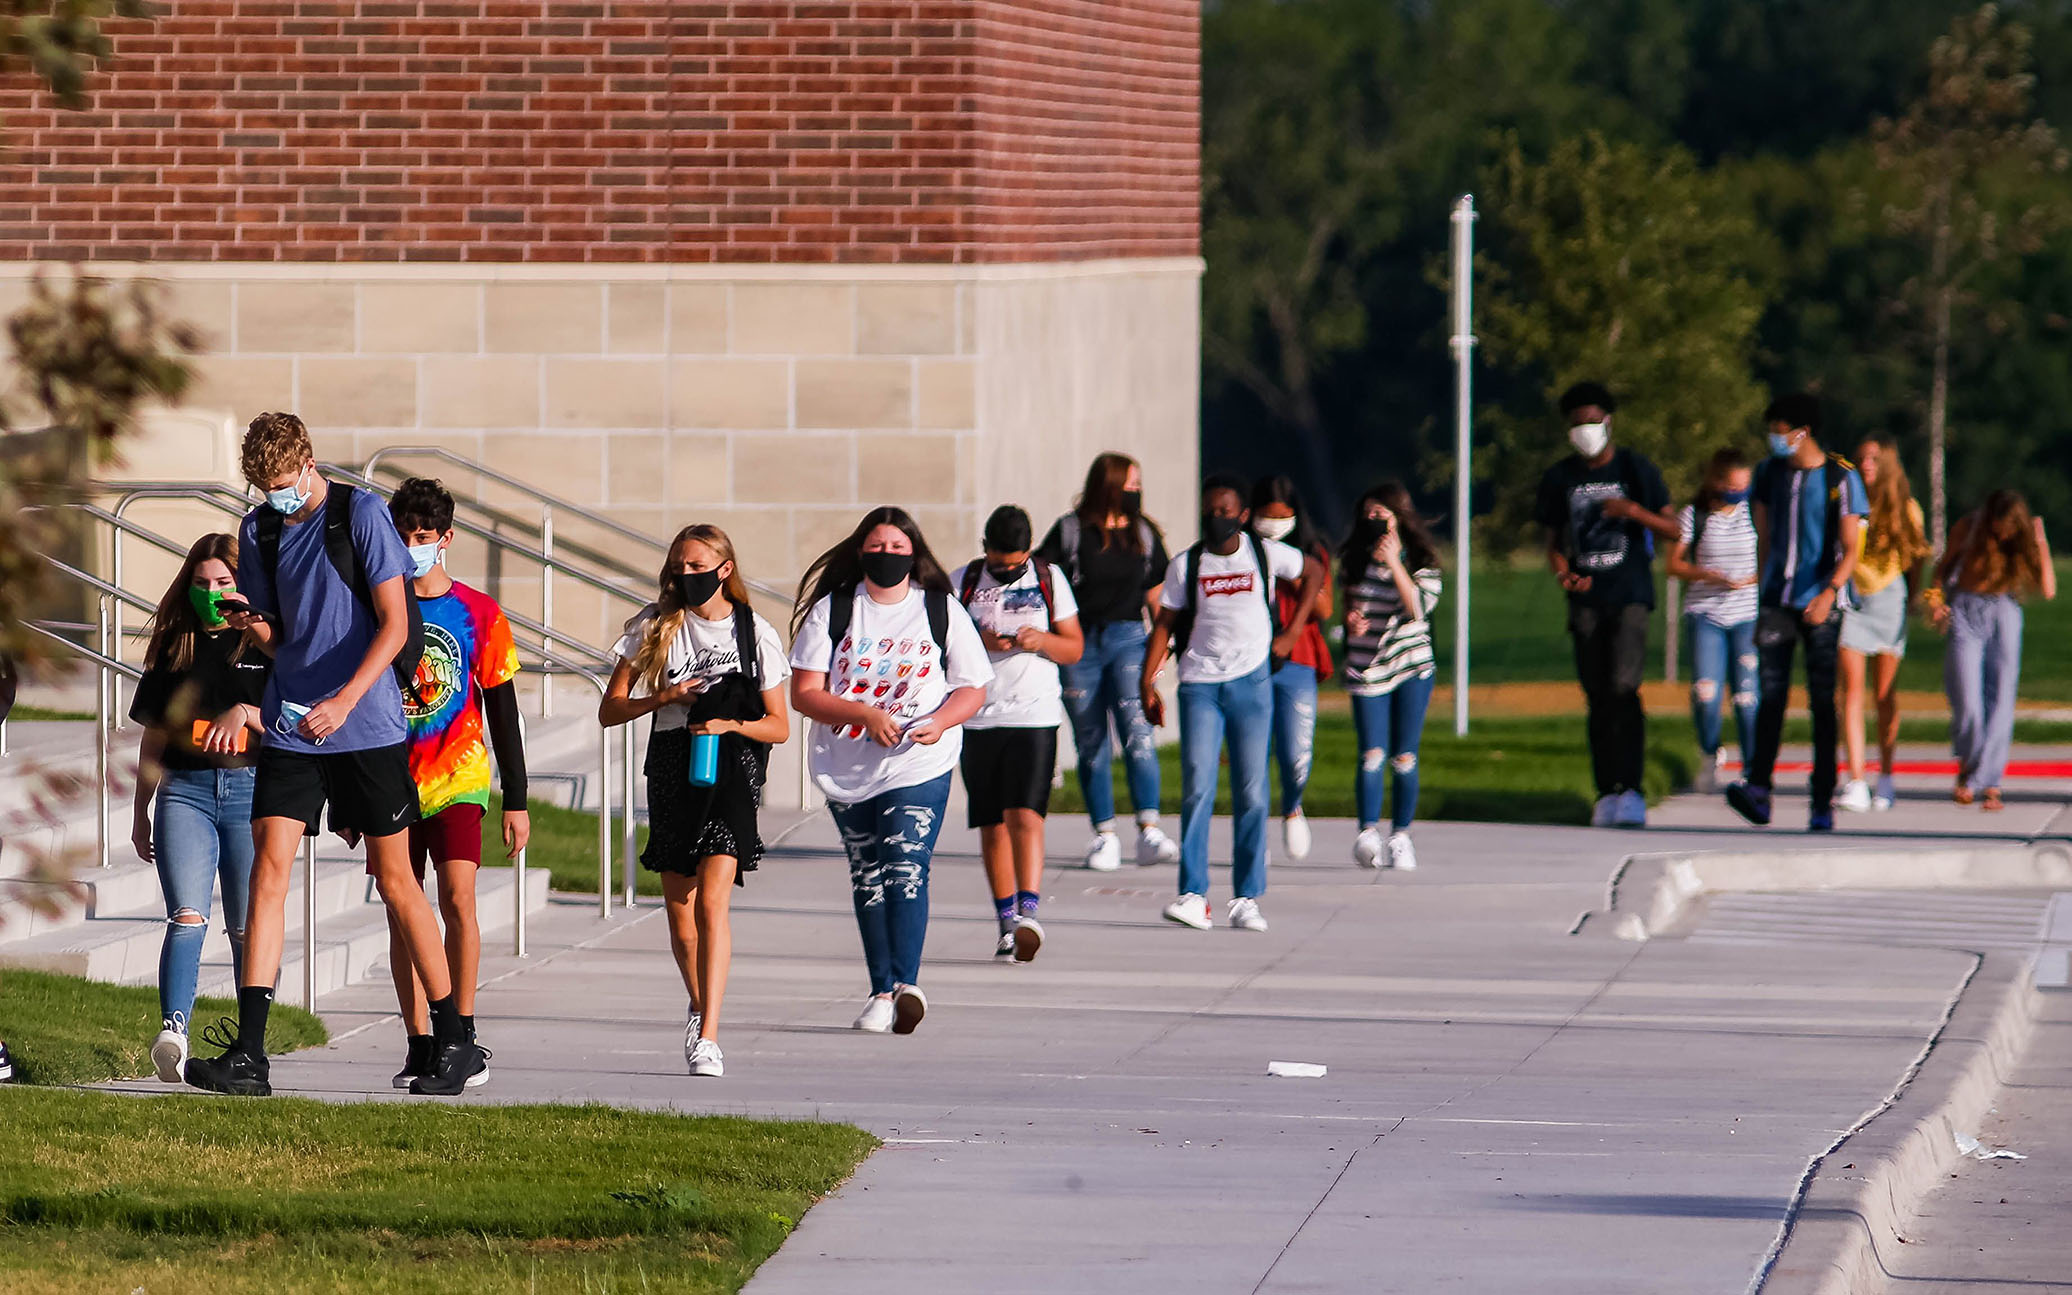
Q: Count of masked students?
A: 13